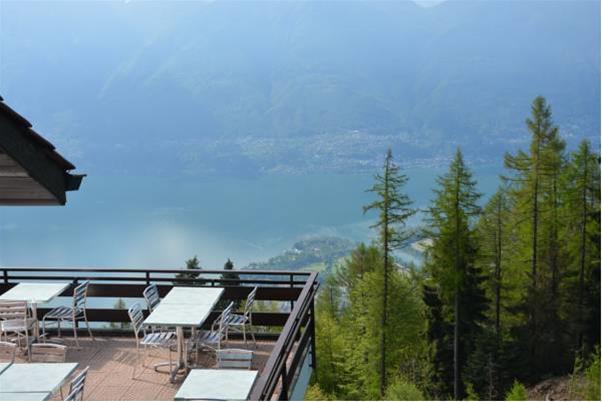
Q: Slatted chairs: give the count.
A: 10